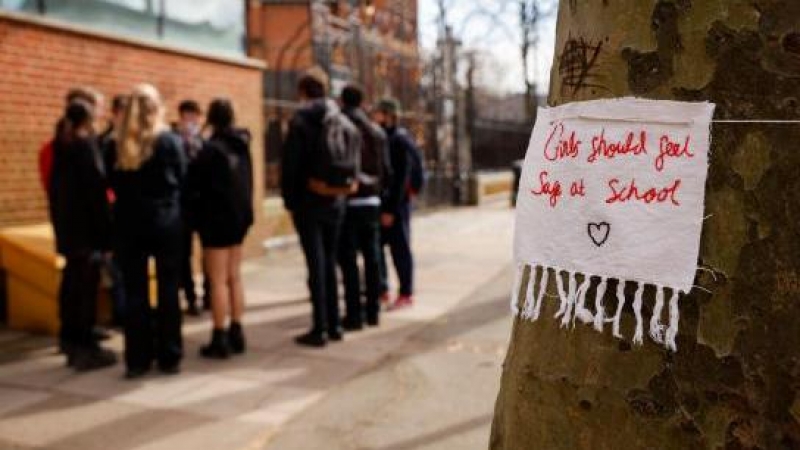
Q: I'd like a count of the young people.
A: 9